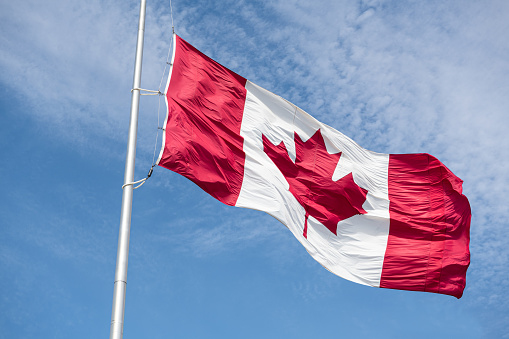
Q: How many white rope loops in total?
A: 2